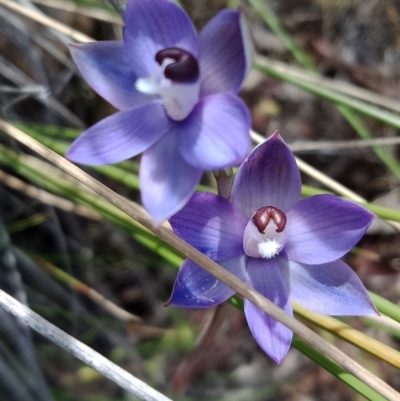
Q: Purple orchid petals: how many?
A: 12